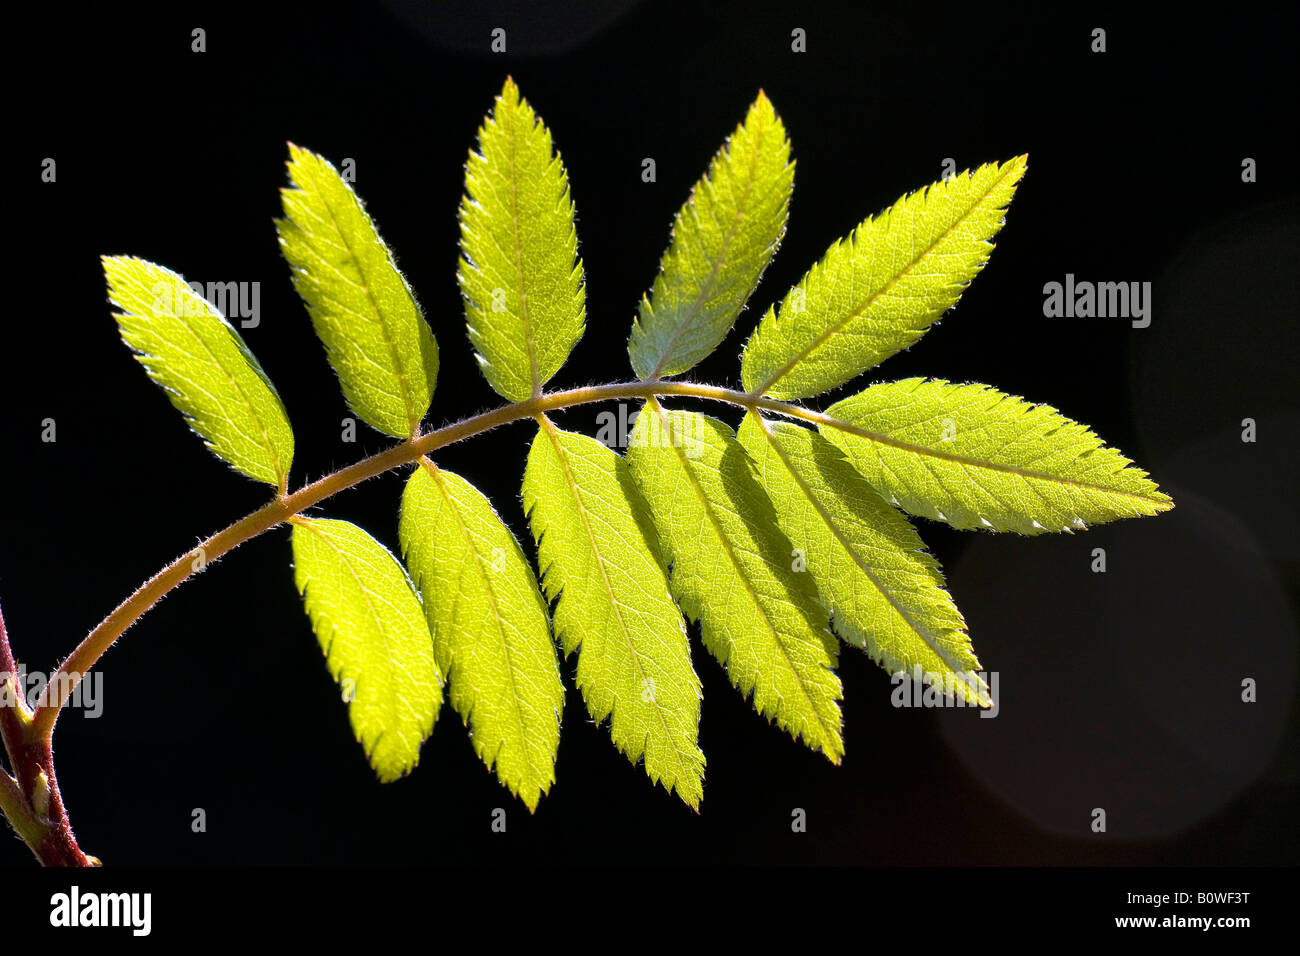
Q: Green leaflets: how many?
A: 11